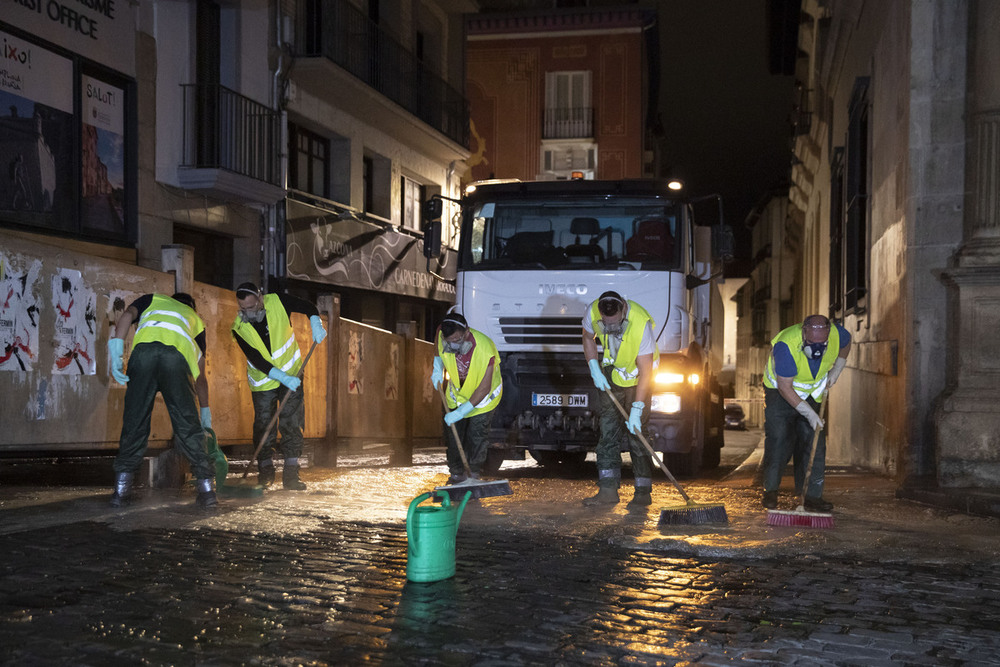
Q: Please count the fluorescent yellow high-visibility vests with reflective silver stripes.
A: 5